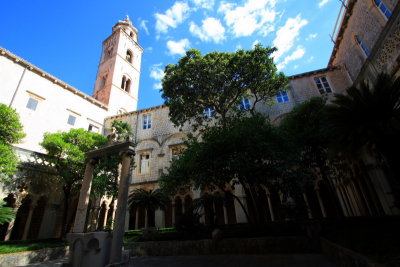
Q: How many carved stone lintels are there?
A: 1